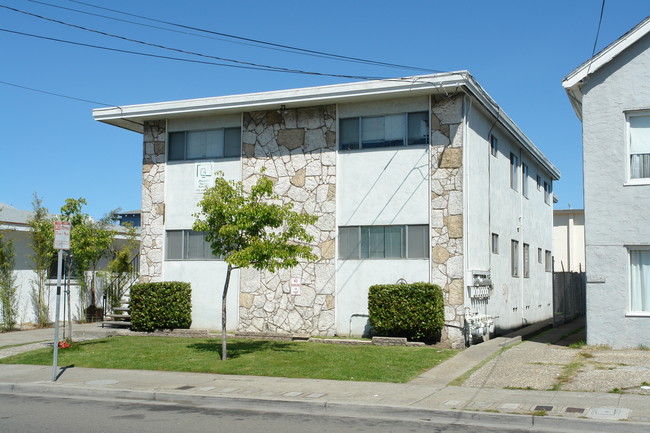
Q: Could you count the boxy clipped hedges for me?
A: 2